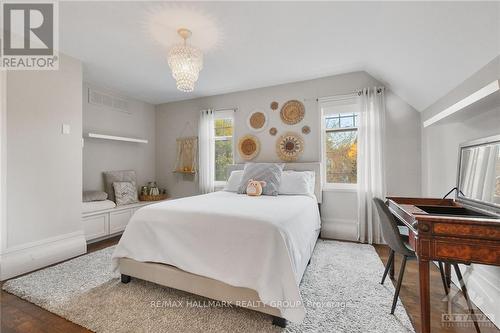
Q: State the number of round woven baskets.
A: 7